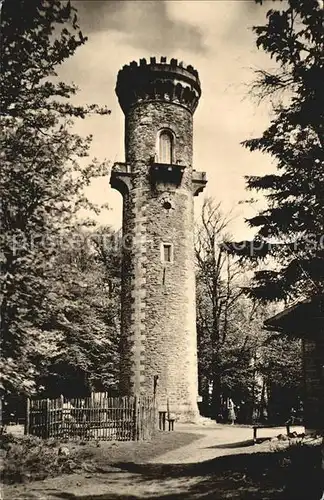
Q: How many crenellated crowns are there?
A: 1